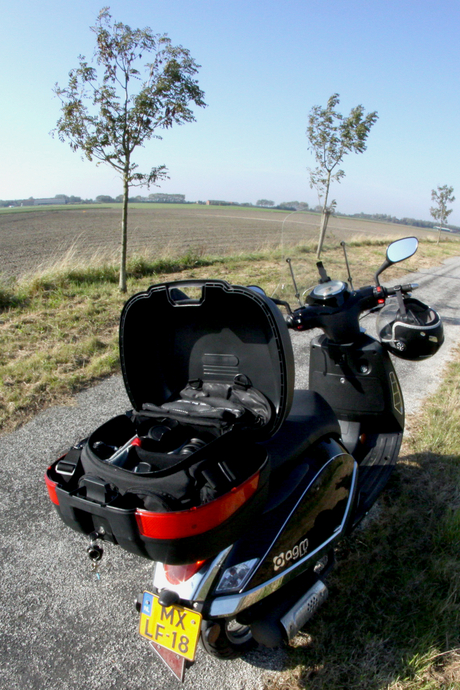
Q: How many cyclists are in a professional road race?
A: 0